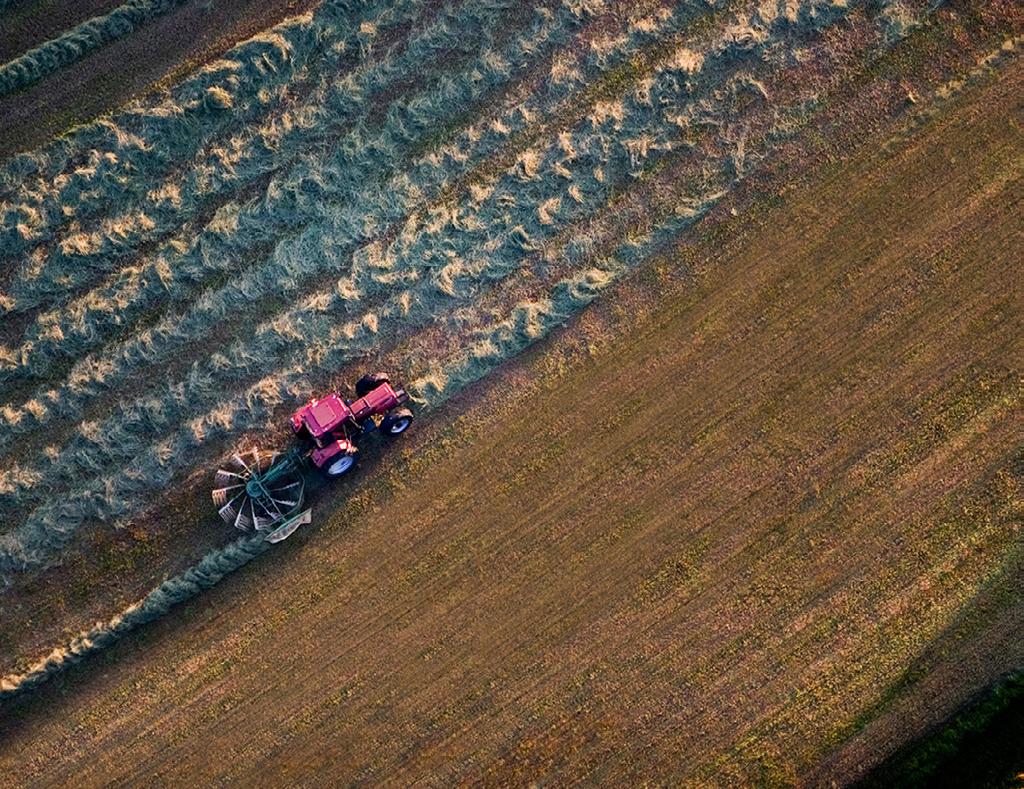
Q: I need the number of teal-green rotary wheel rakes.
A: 1